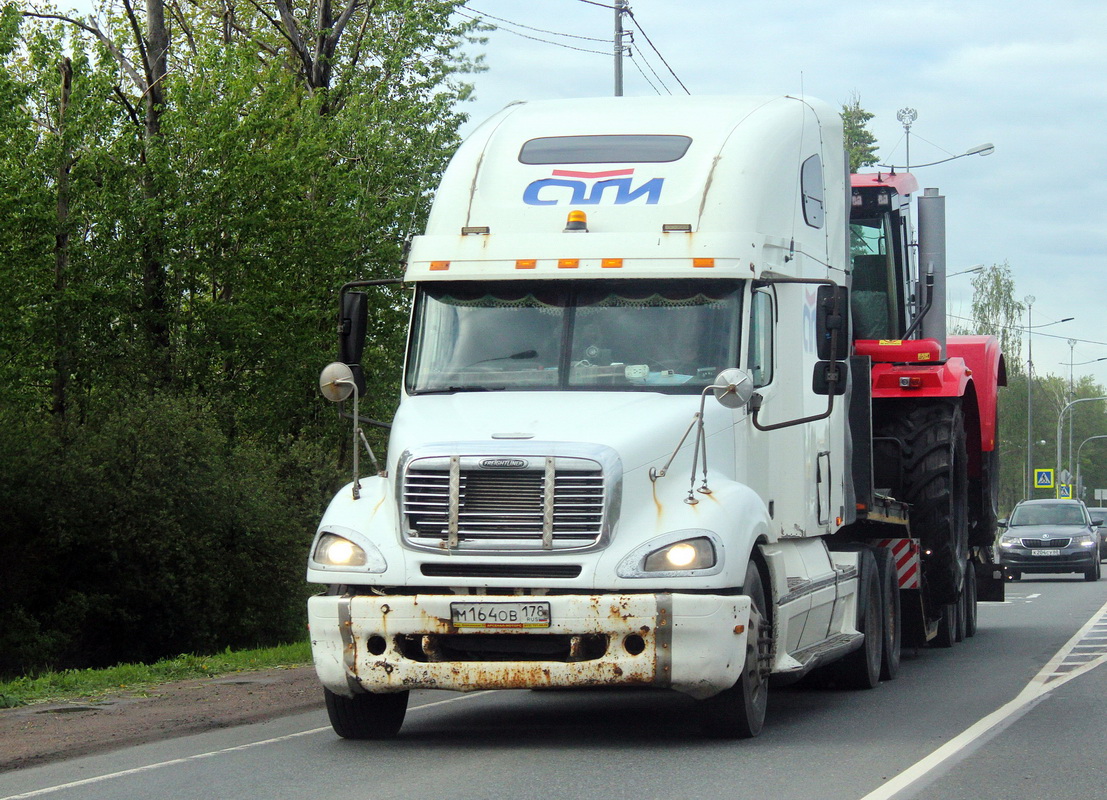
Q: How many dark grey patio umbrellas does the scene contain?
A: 0